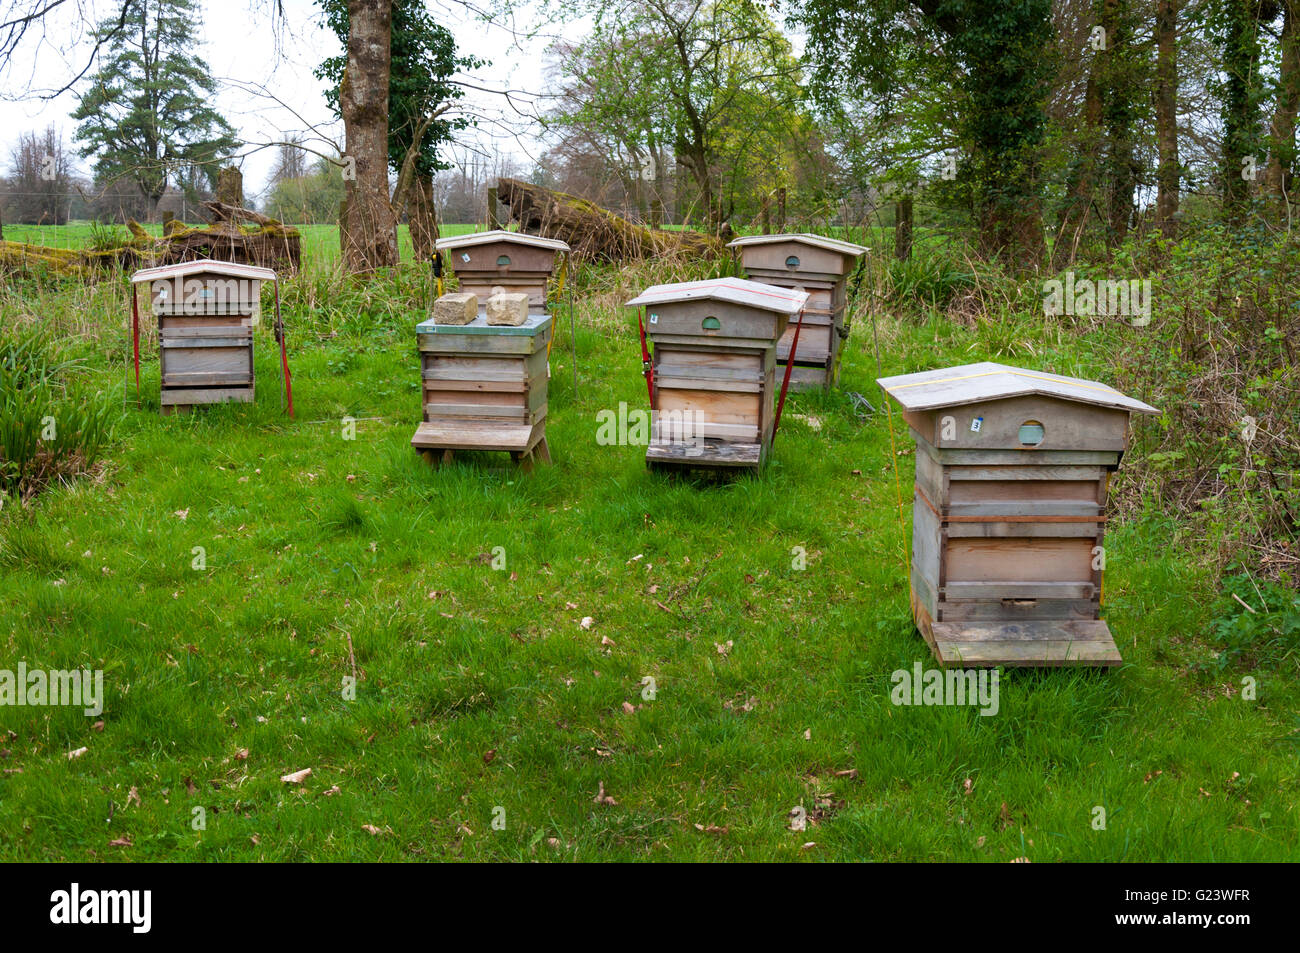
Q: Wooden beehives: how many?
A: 6